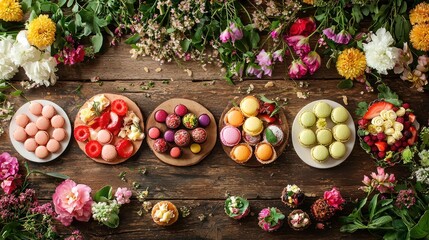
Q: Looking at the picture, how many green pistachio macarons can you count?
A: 8